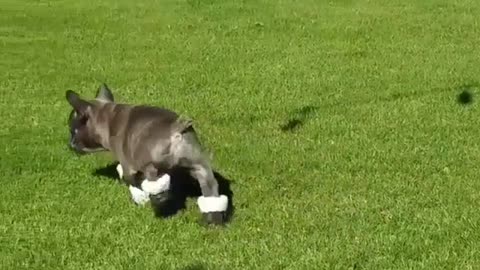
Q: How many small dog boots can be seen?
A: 4